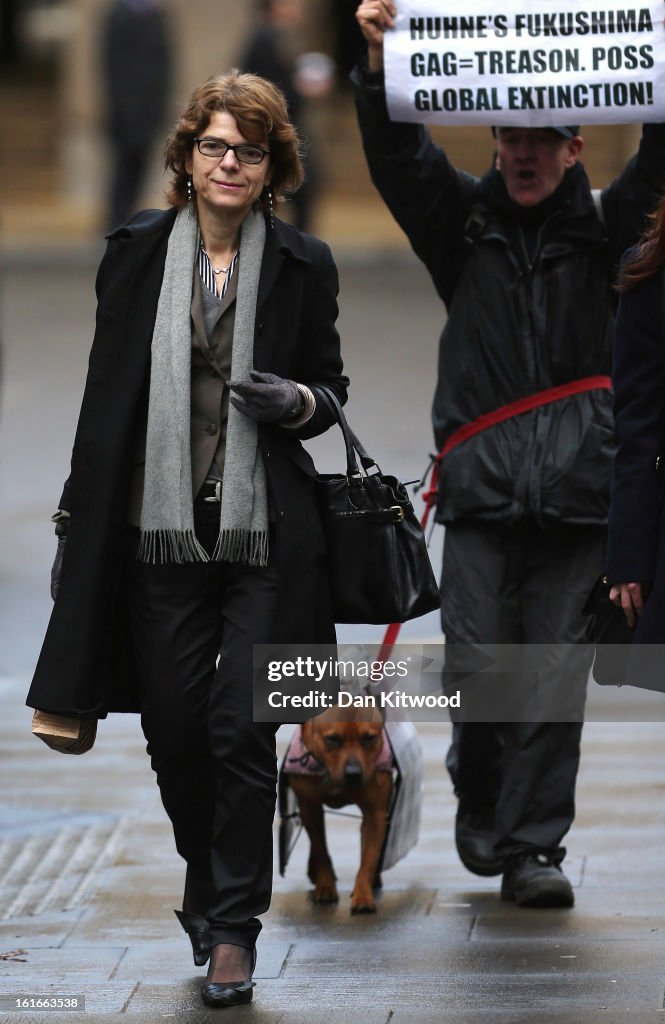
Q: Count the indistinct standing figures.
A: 2